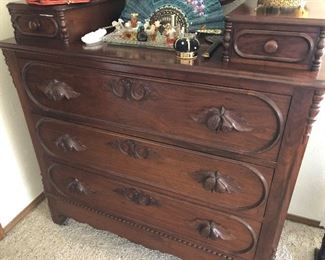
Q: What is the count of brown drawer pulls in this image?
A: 8